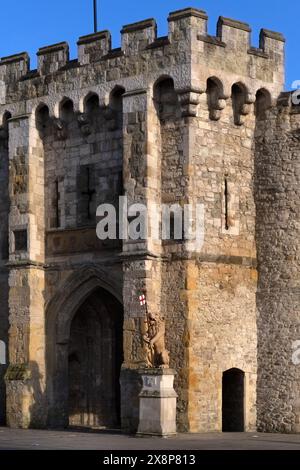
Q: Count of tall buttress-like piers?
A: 2